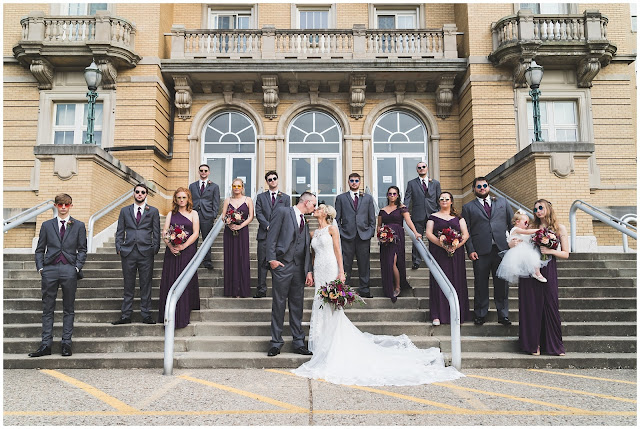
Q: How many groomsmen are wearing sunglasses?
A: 7